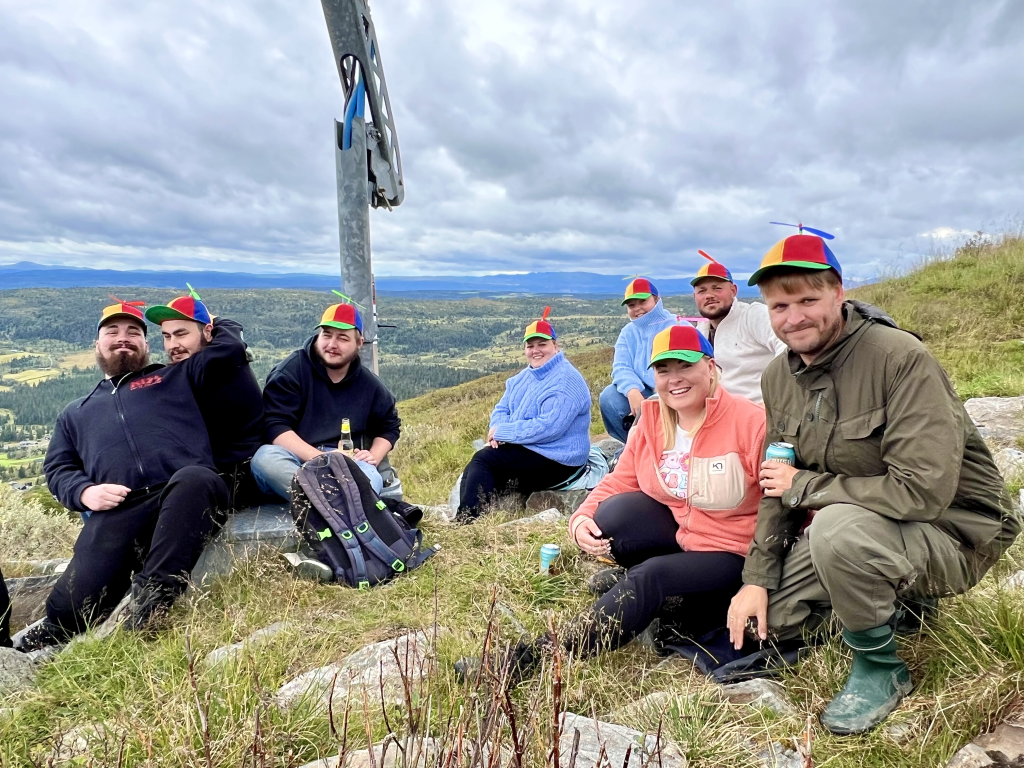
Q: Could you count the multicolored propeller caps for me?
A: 8